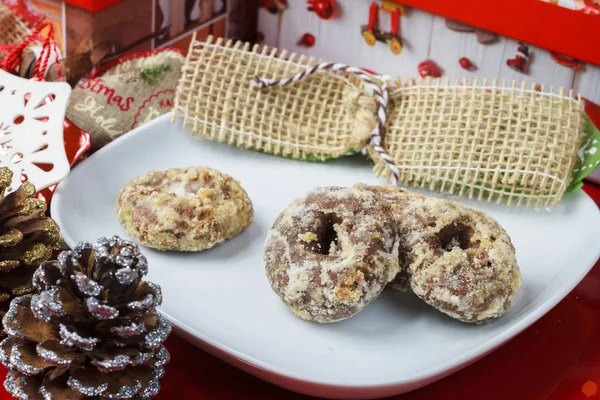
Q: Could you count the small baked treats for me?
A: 4